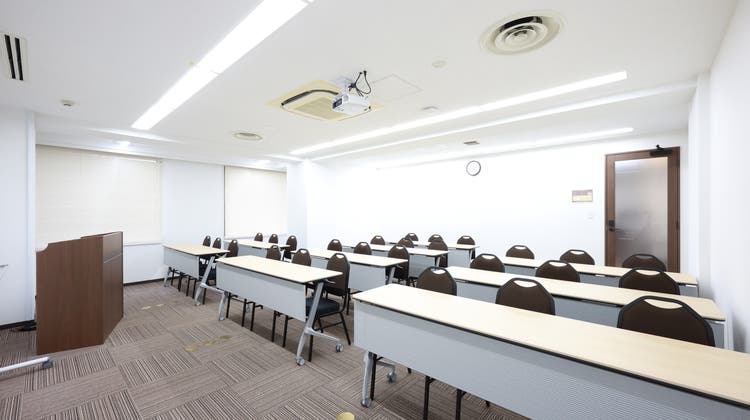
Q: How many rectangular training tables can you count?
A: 9